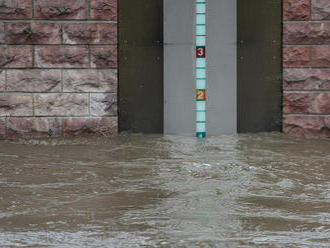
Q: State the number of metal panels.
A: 3